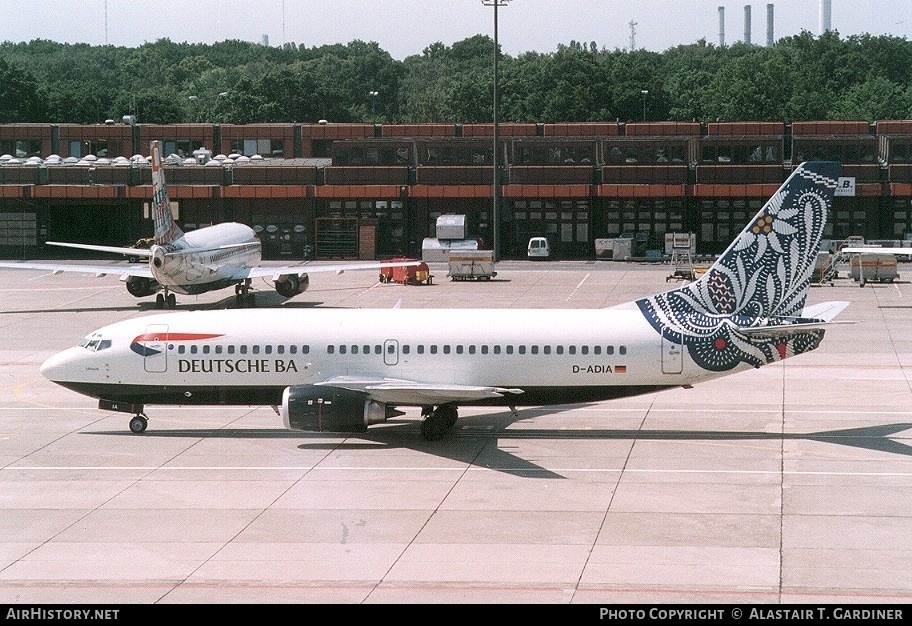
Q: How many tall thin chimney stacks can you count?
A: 4